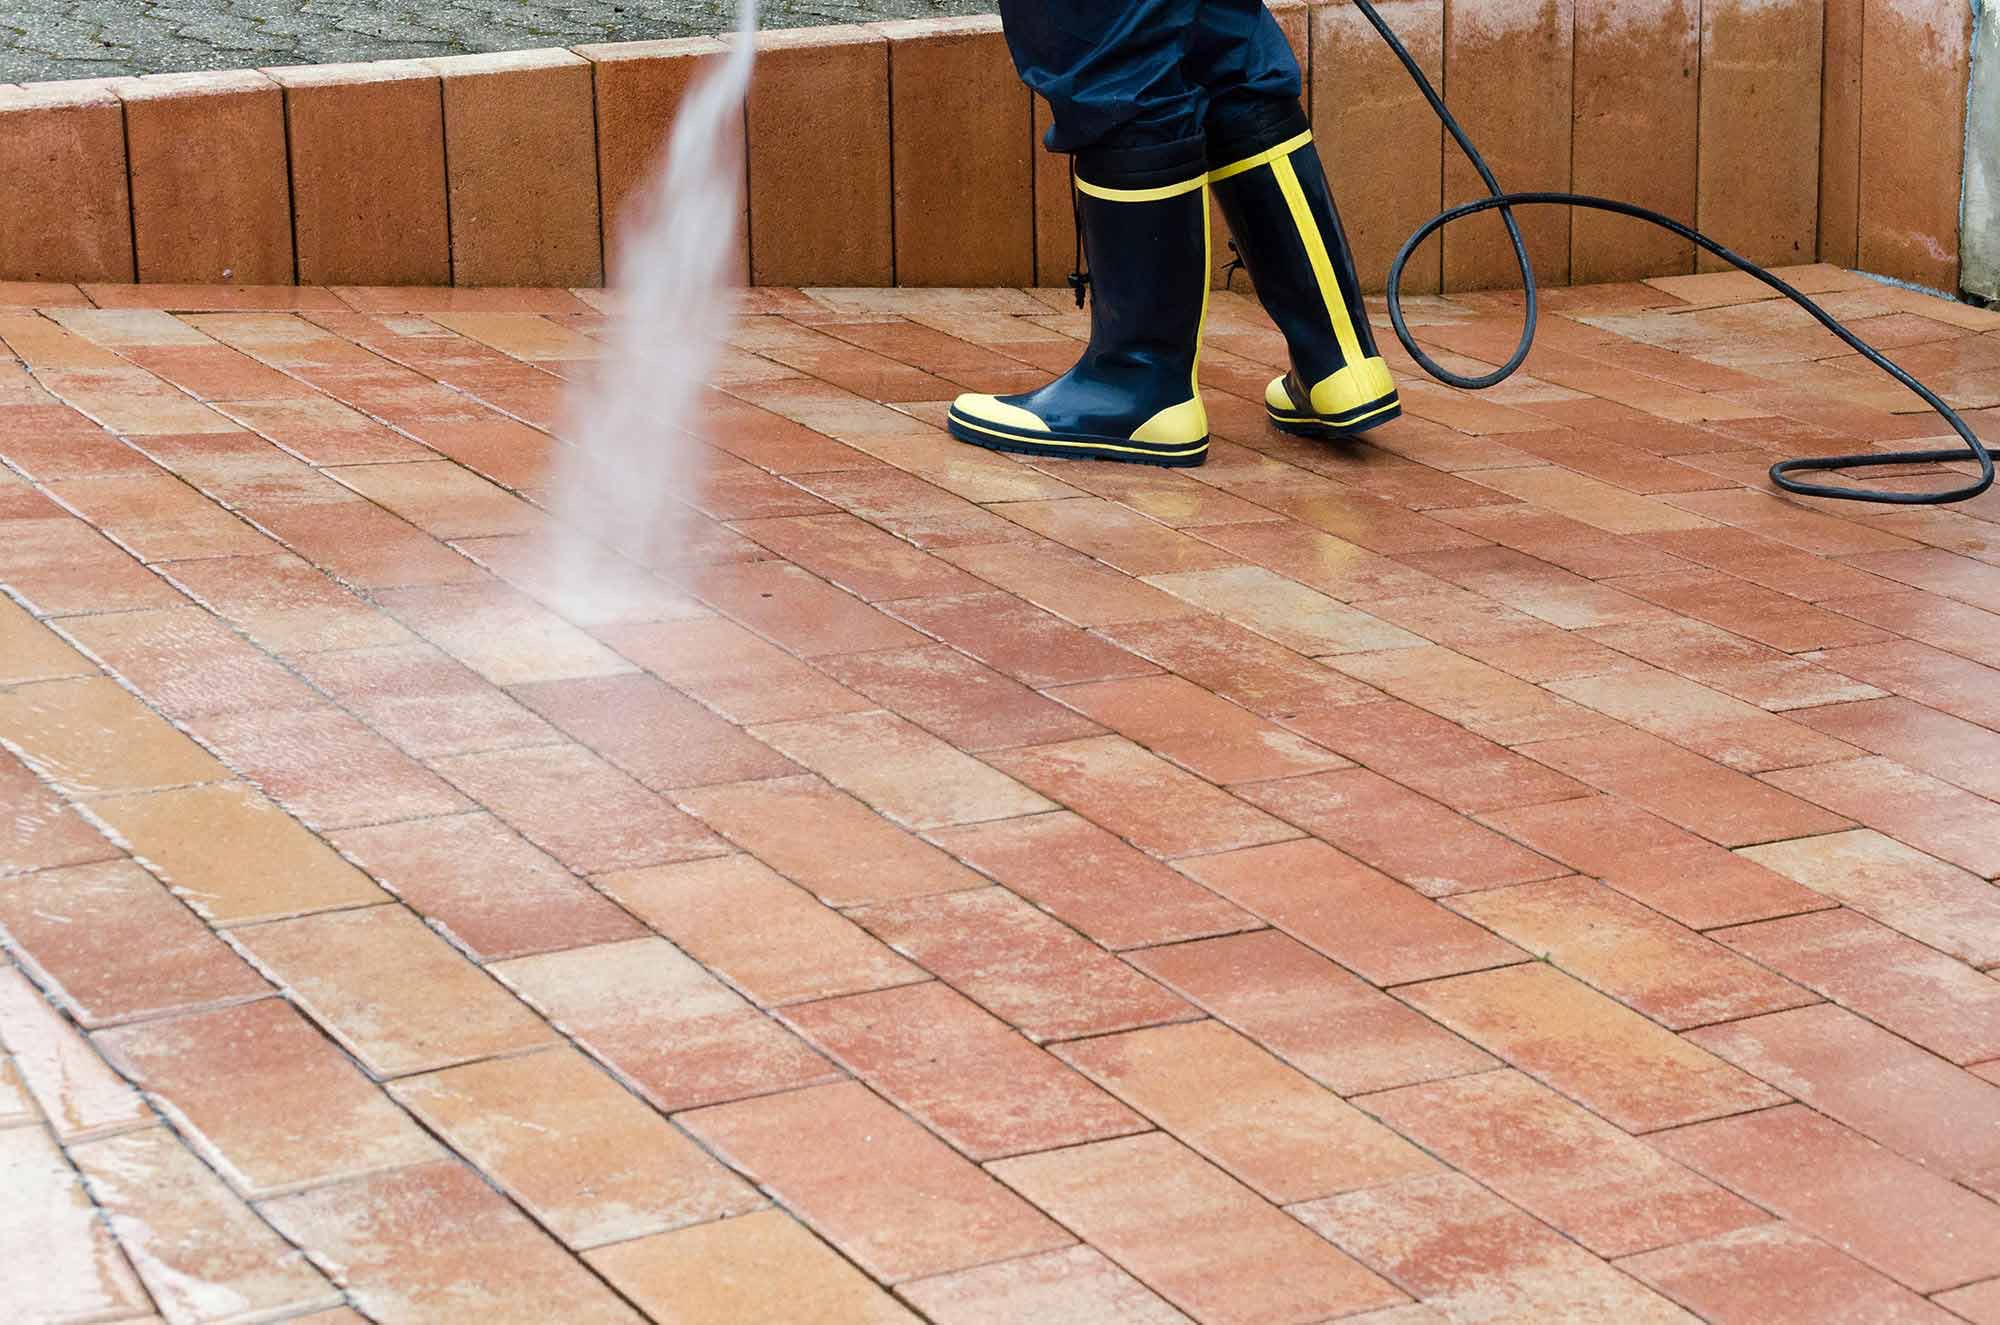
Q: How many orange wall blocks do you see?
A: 15